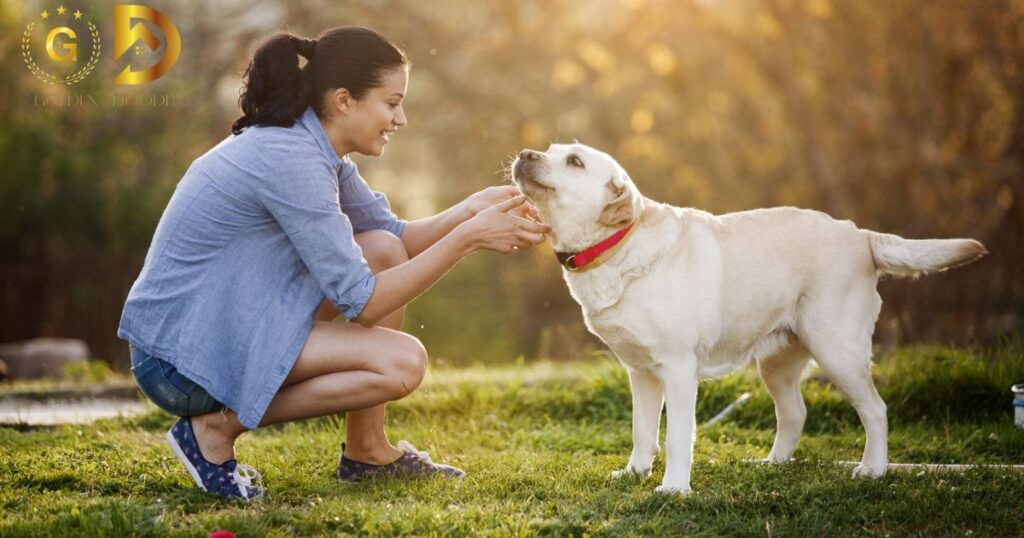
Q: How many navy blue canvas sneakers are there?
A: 2